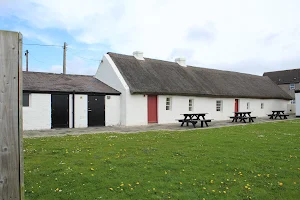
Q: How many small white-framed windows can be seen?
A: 5